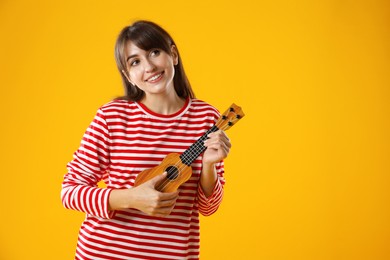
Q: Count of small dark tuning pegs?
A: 4